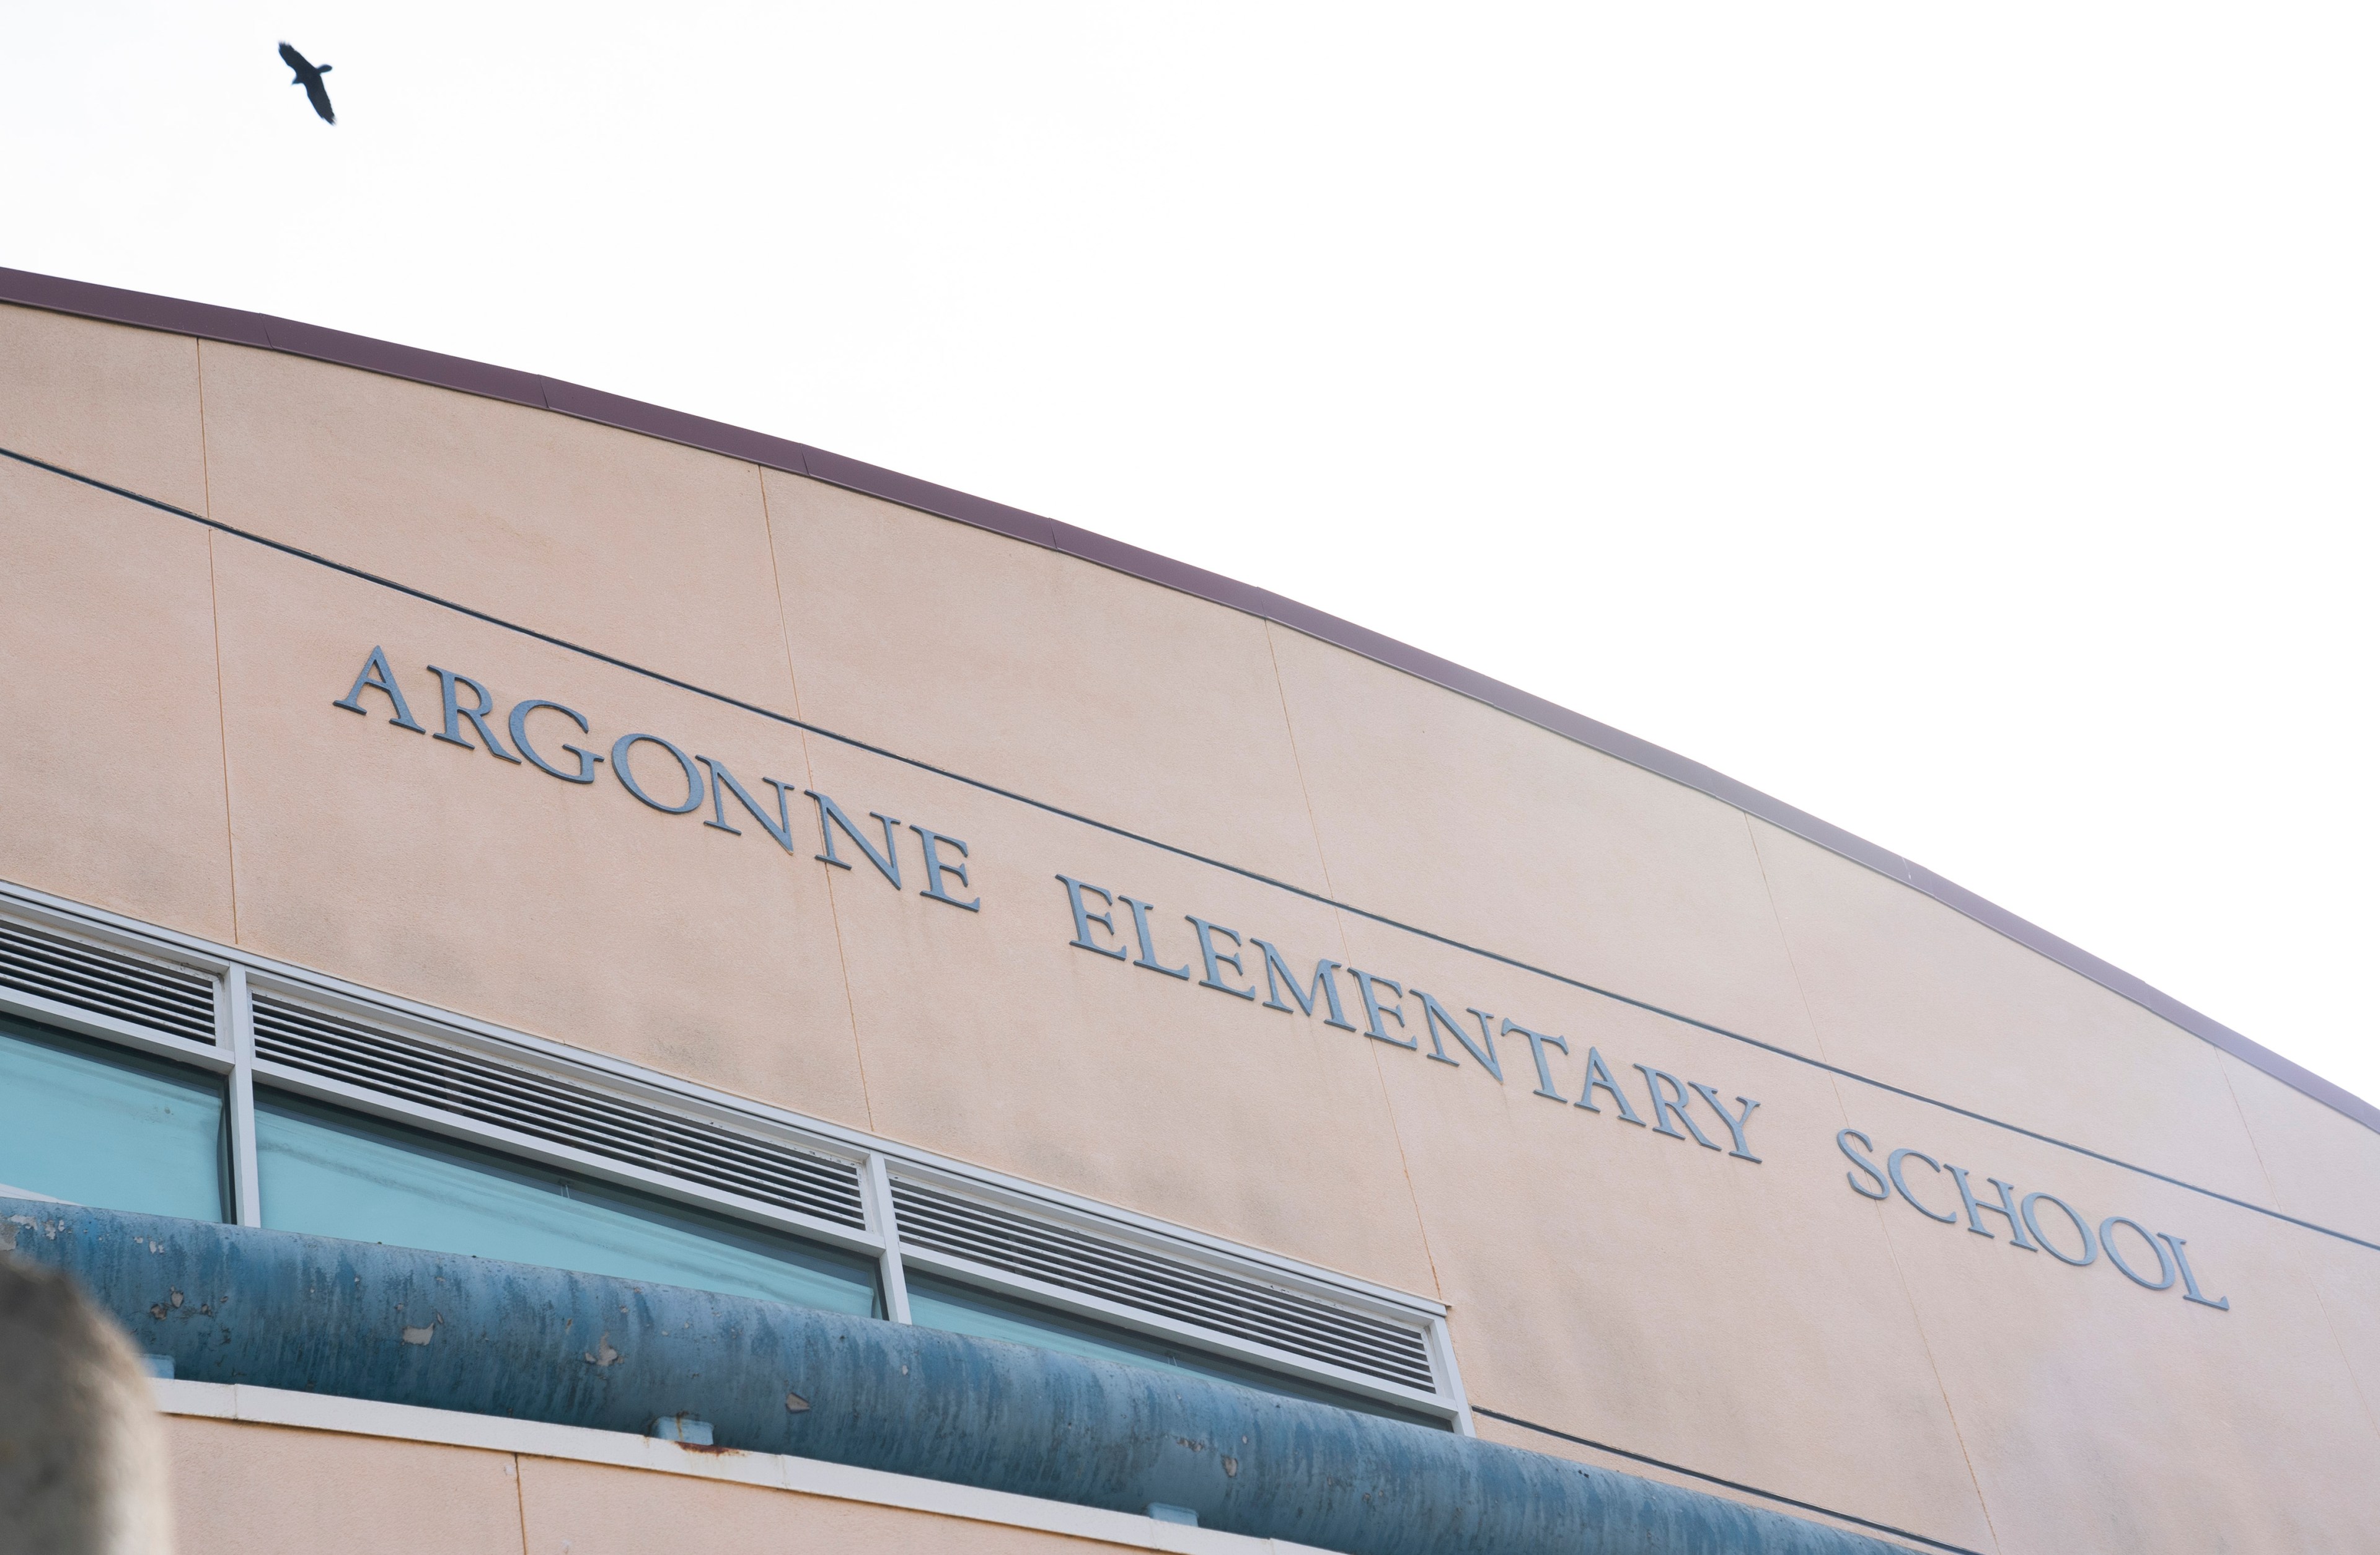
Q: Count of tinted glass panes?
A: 3